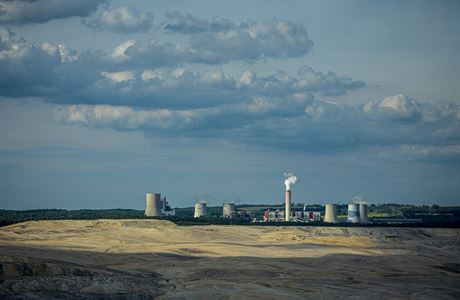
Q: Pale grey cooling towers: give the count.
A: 6